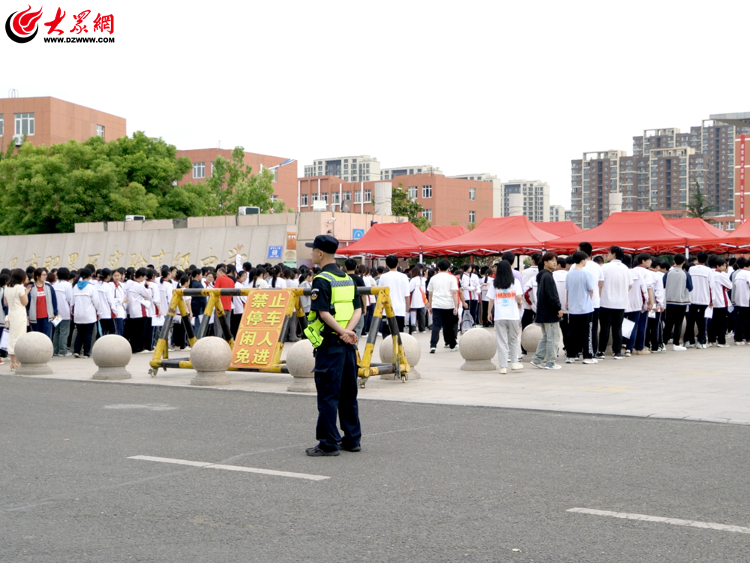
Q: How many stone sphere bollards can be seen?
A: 7